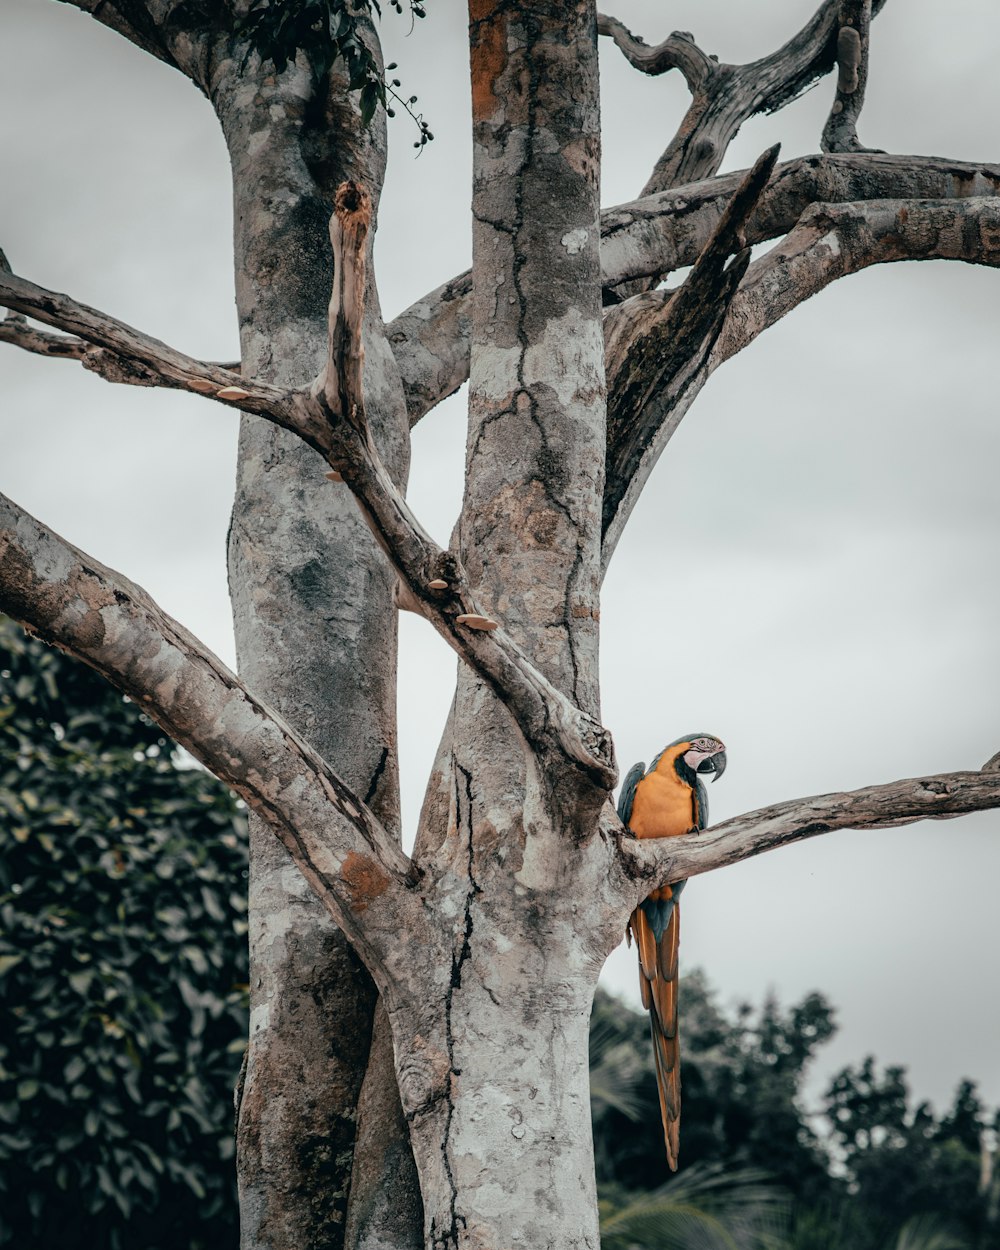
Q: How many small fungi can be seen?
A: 5